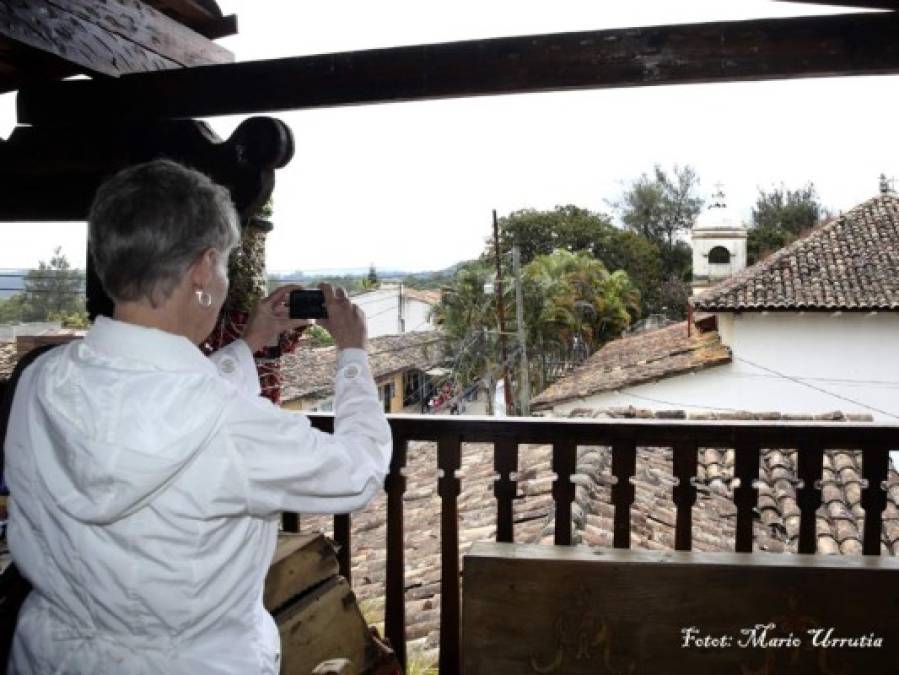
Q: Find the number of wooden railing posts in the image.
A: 11